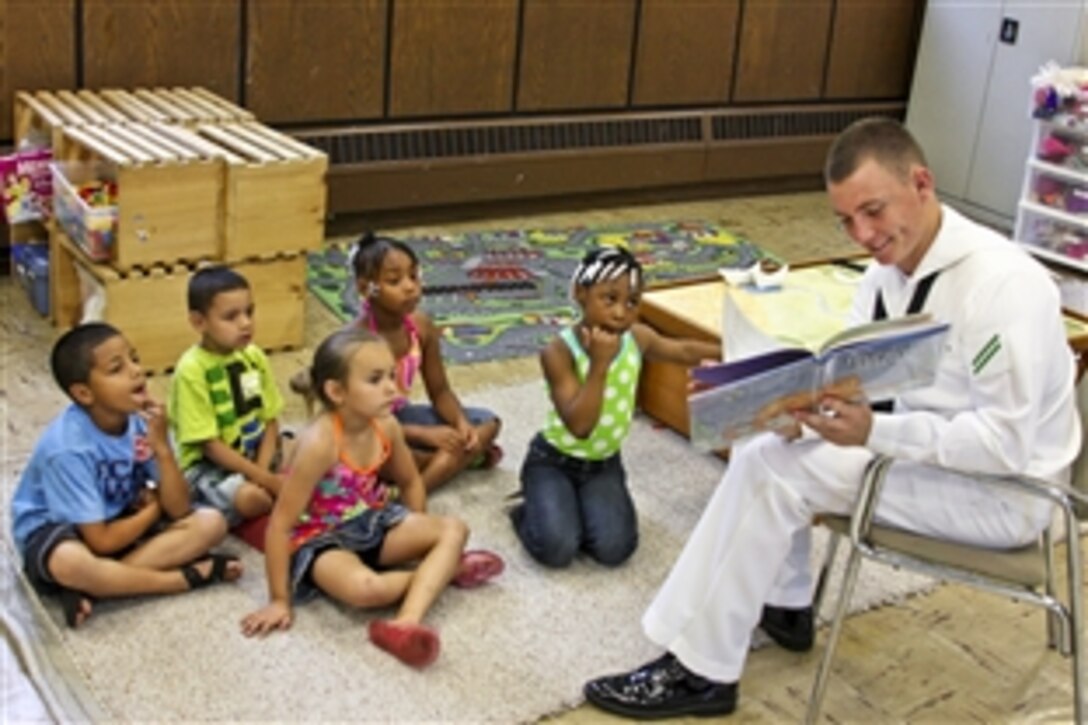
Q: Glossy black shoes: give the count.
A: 2